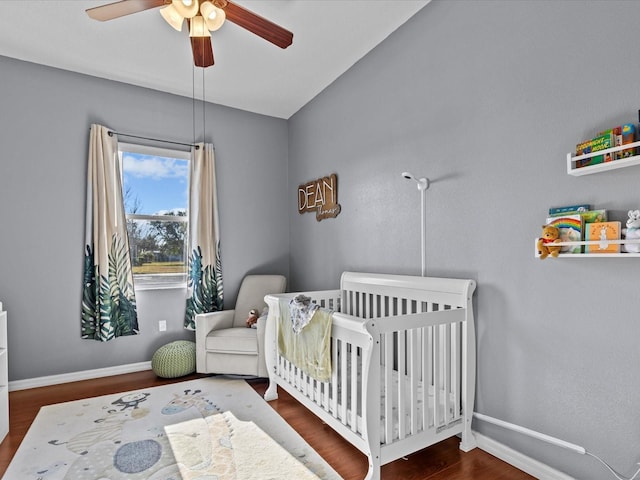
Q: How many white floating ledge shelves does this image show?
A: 2